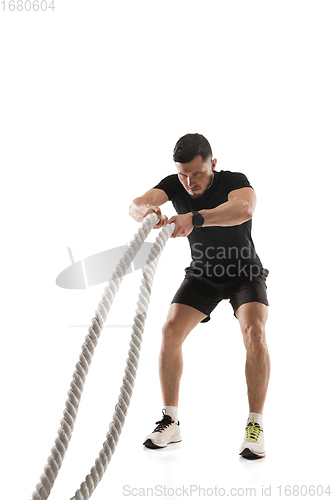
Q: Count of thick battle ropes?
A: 2